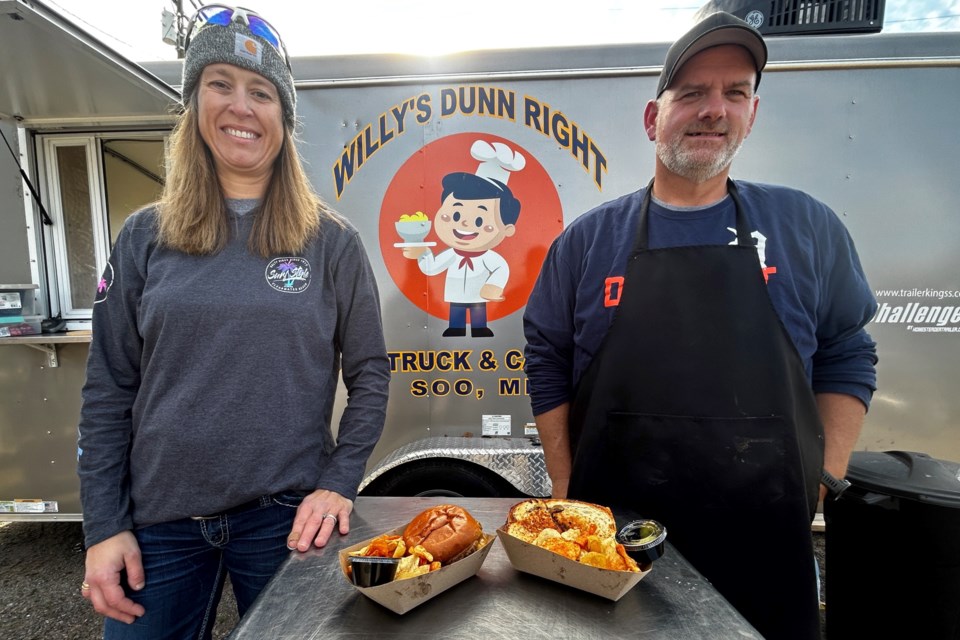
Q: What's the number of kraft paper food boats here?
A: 2